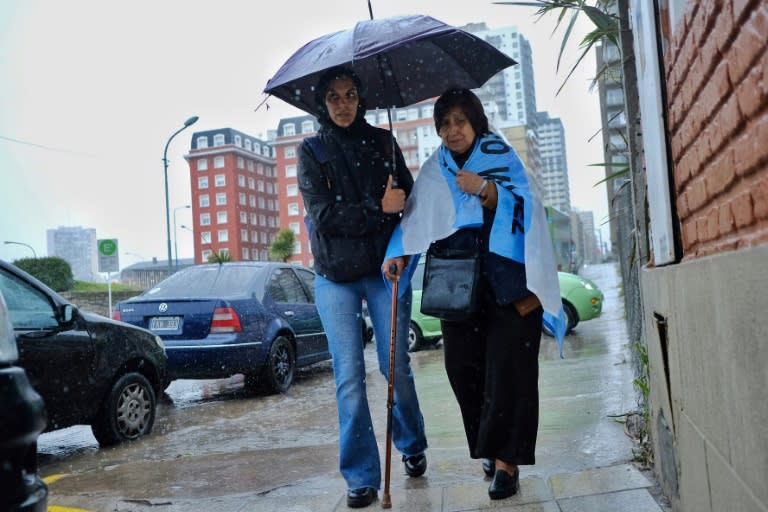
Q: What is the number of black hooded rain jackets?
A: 1